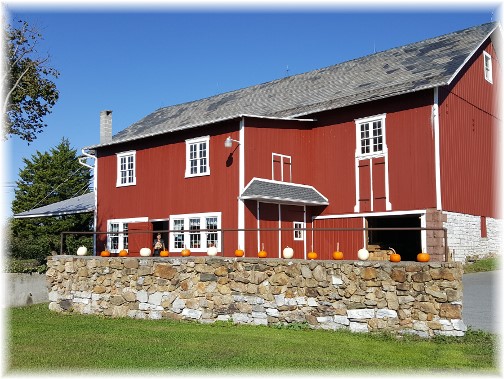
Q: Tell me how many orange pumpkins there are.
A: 10